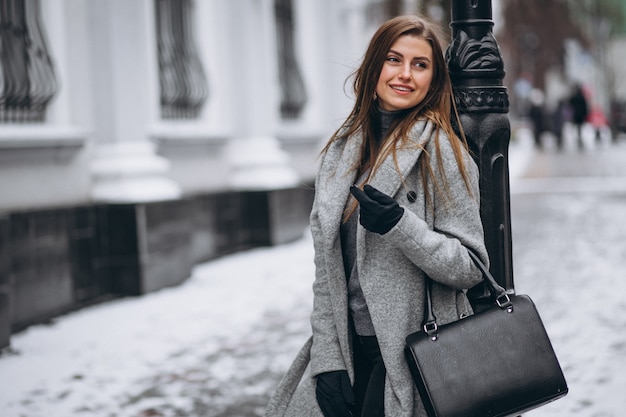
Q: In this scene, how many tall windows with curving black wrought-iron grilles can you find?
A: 3